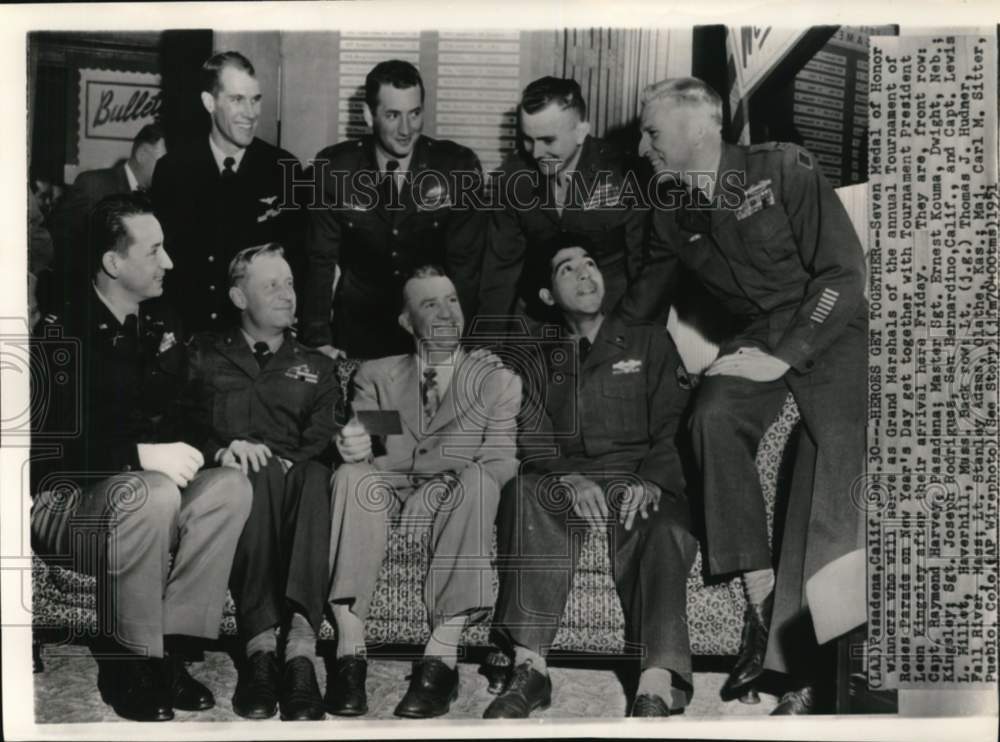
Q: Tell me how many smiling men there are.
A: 8